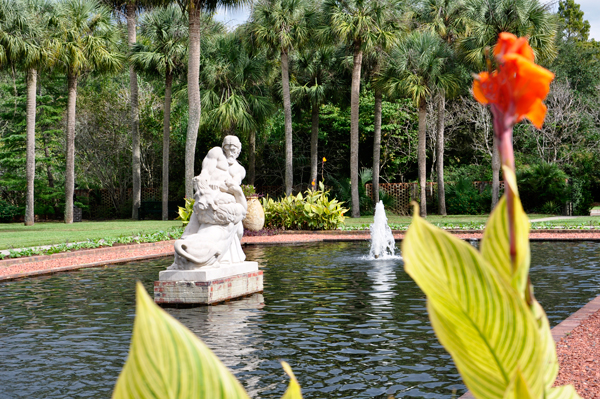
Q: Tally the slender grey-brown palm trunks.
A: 13